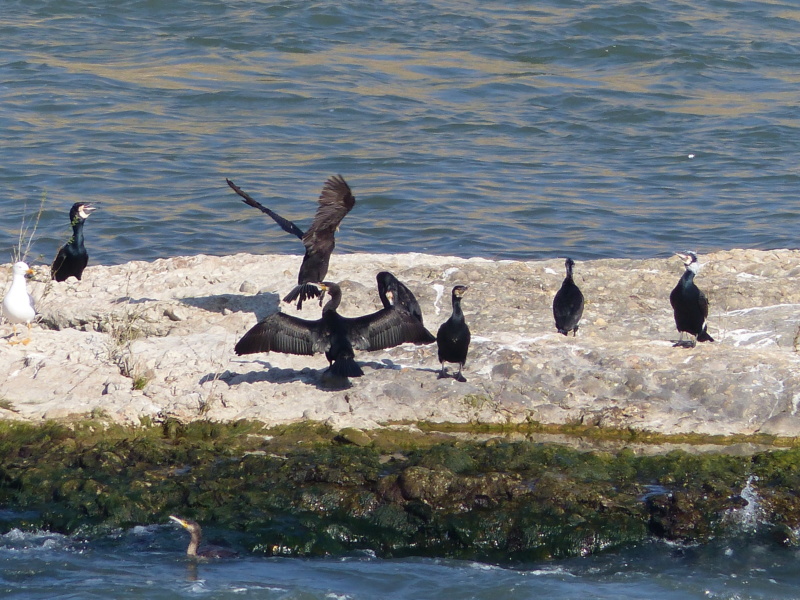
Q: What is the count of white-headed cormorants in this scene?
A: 2